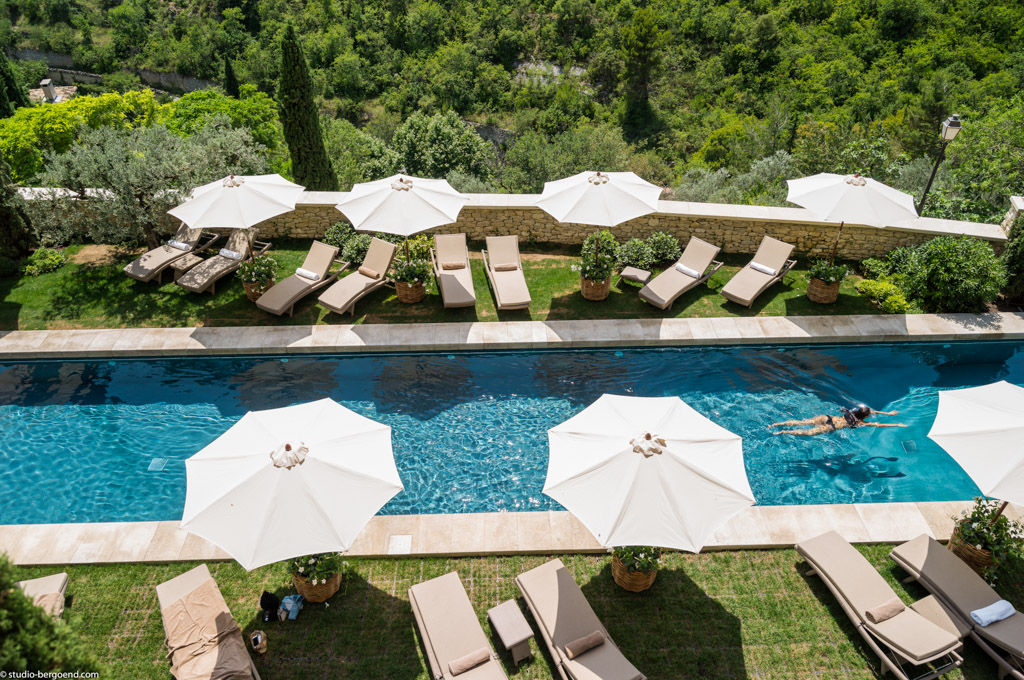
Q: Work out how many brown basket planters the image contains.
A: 7